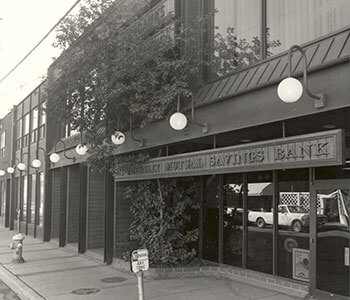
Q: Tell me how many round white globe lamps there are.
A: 9